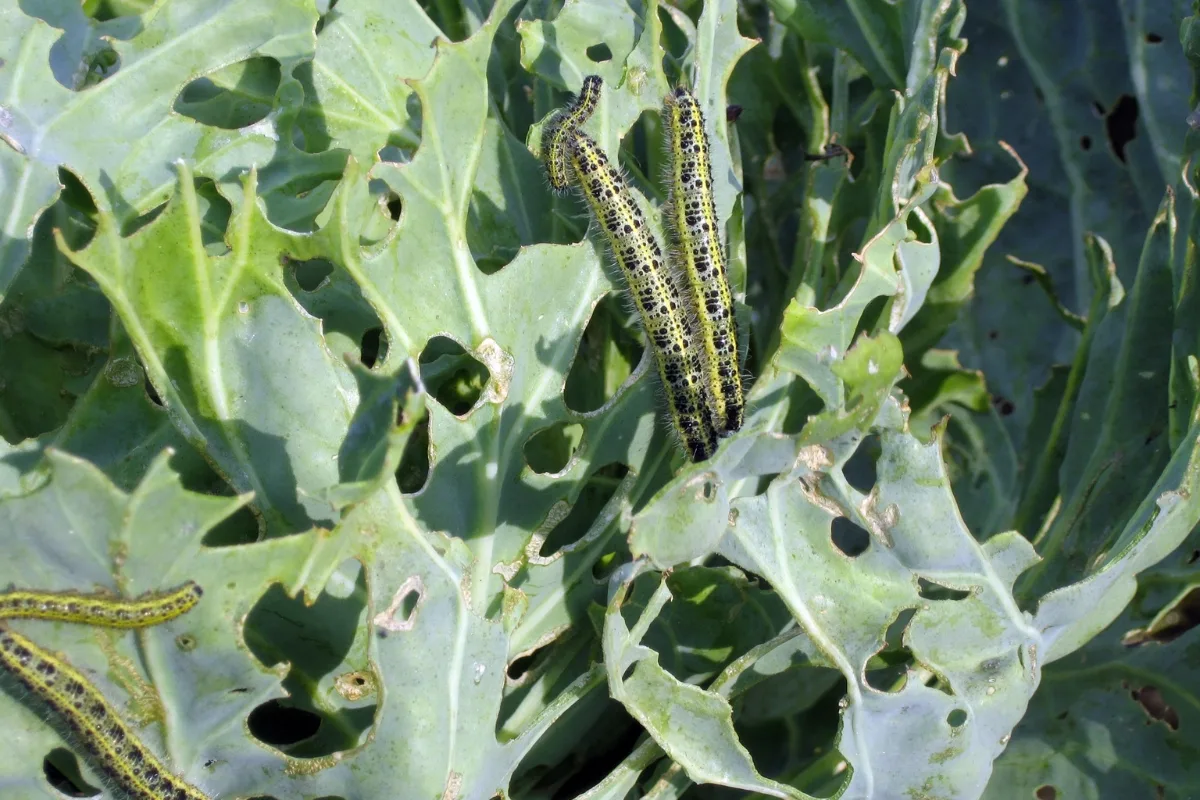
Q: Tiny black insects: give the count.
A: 0